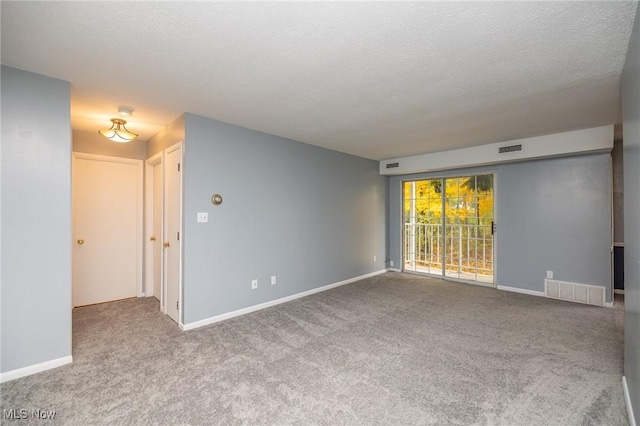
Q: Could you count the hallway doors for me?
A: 3